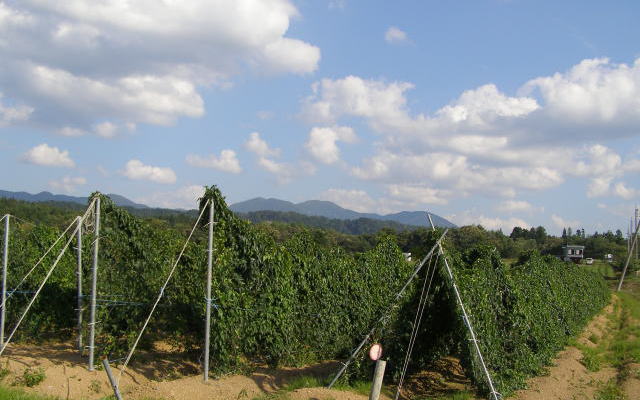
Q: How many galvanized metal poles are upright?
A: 4